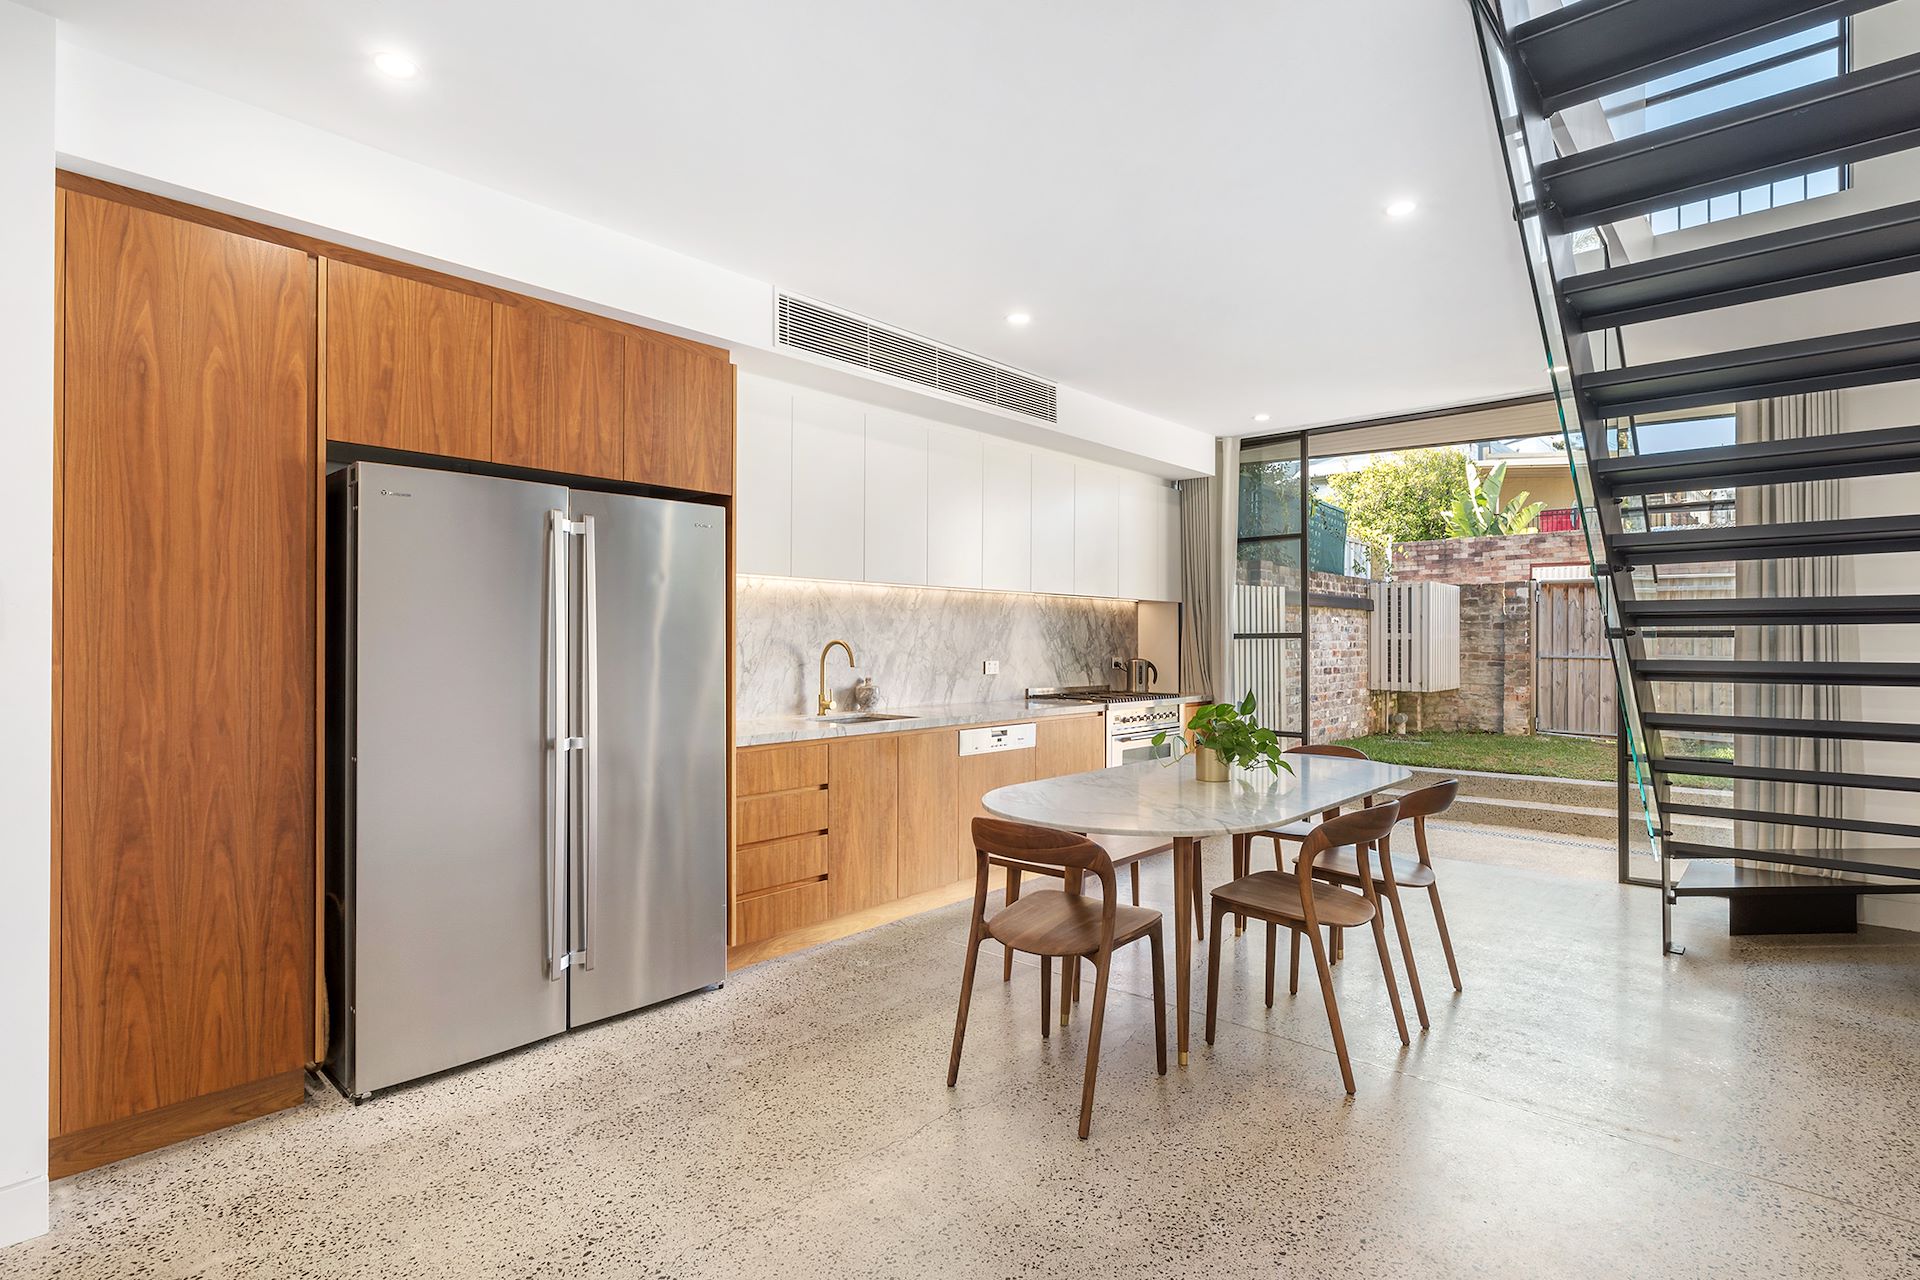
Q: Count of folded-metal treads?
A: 13